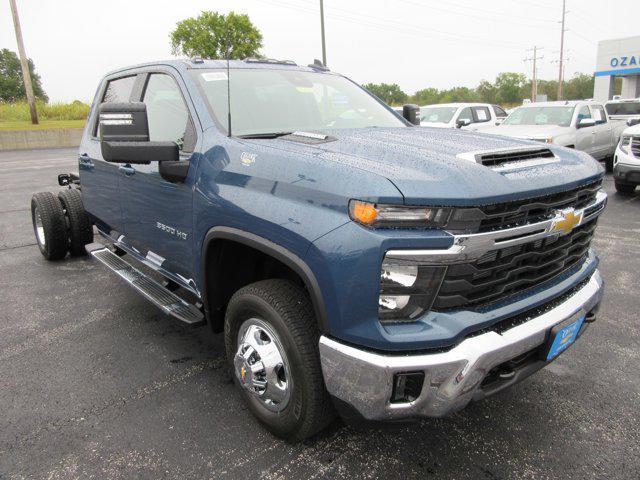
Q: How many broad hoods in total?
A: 1